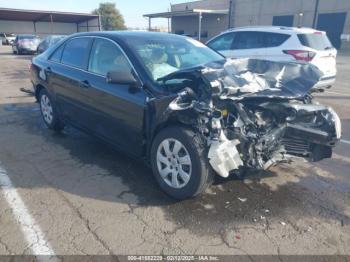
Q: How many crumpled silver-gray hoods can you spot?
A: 1